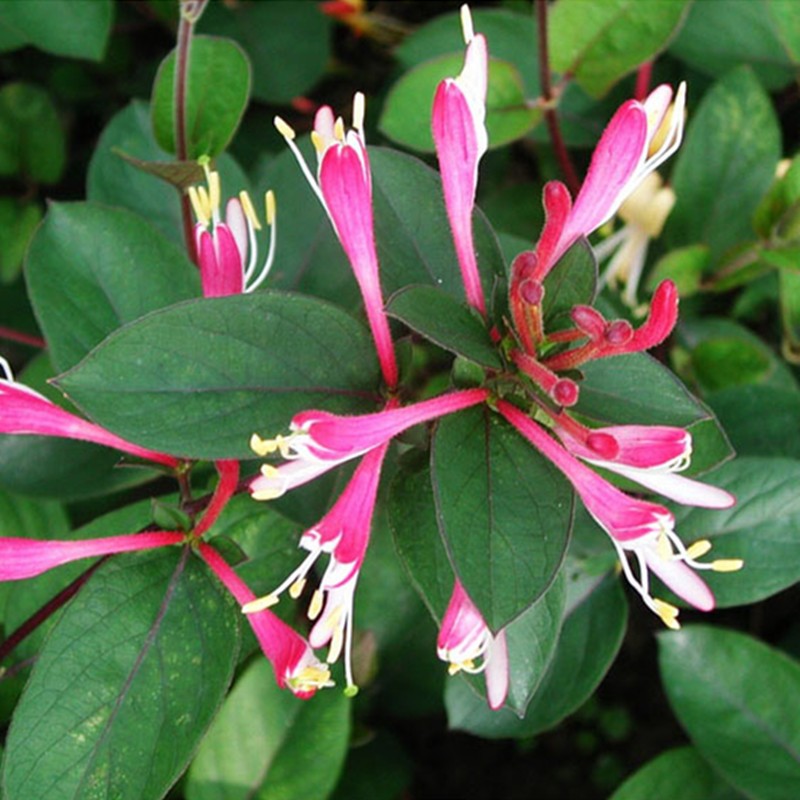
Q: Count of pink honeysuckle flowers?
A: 12